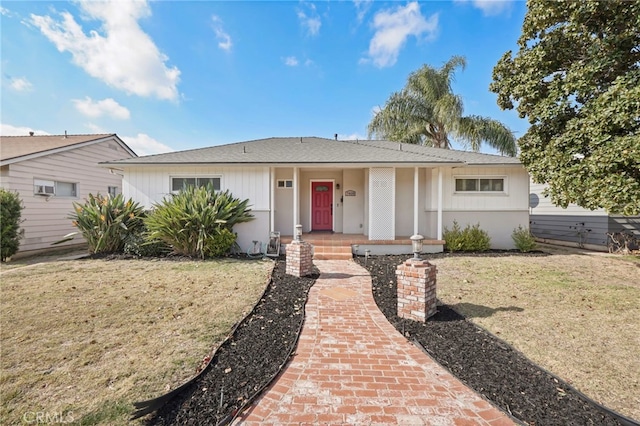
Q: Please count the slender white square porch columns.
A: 4